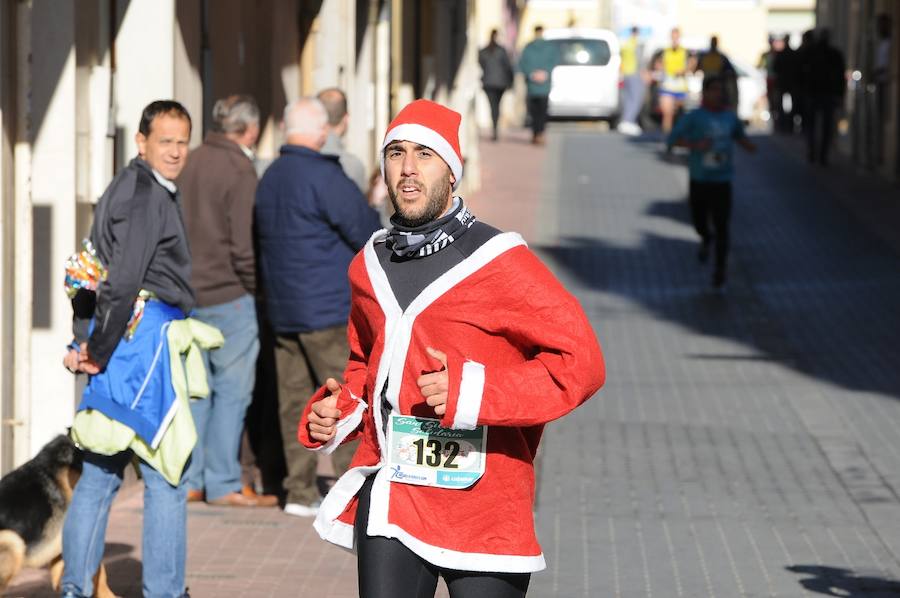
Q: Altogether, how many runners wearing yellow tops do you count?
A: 2